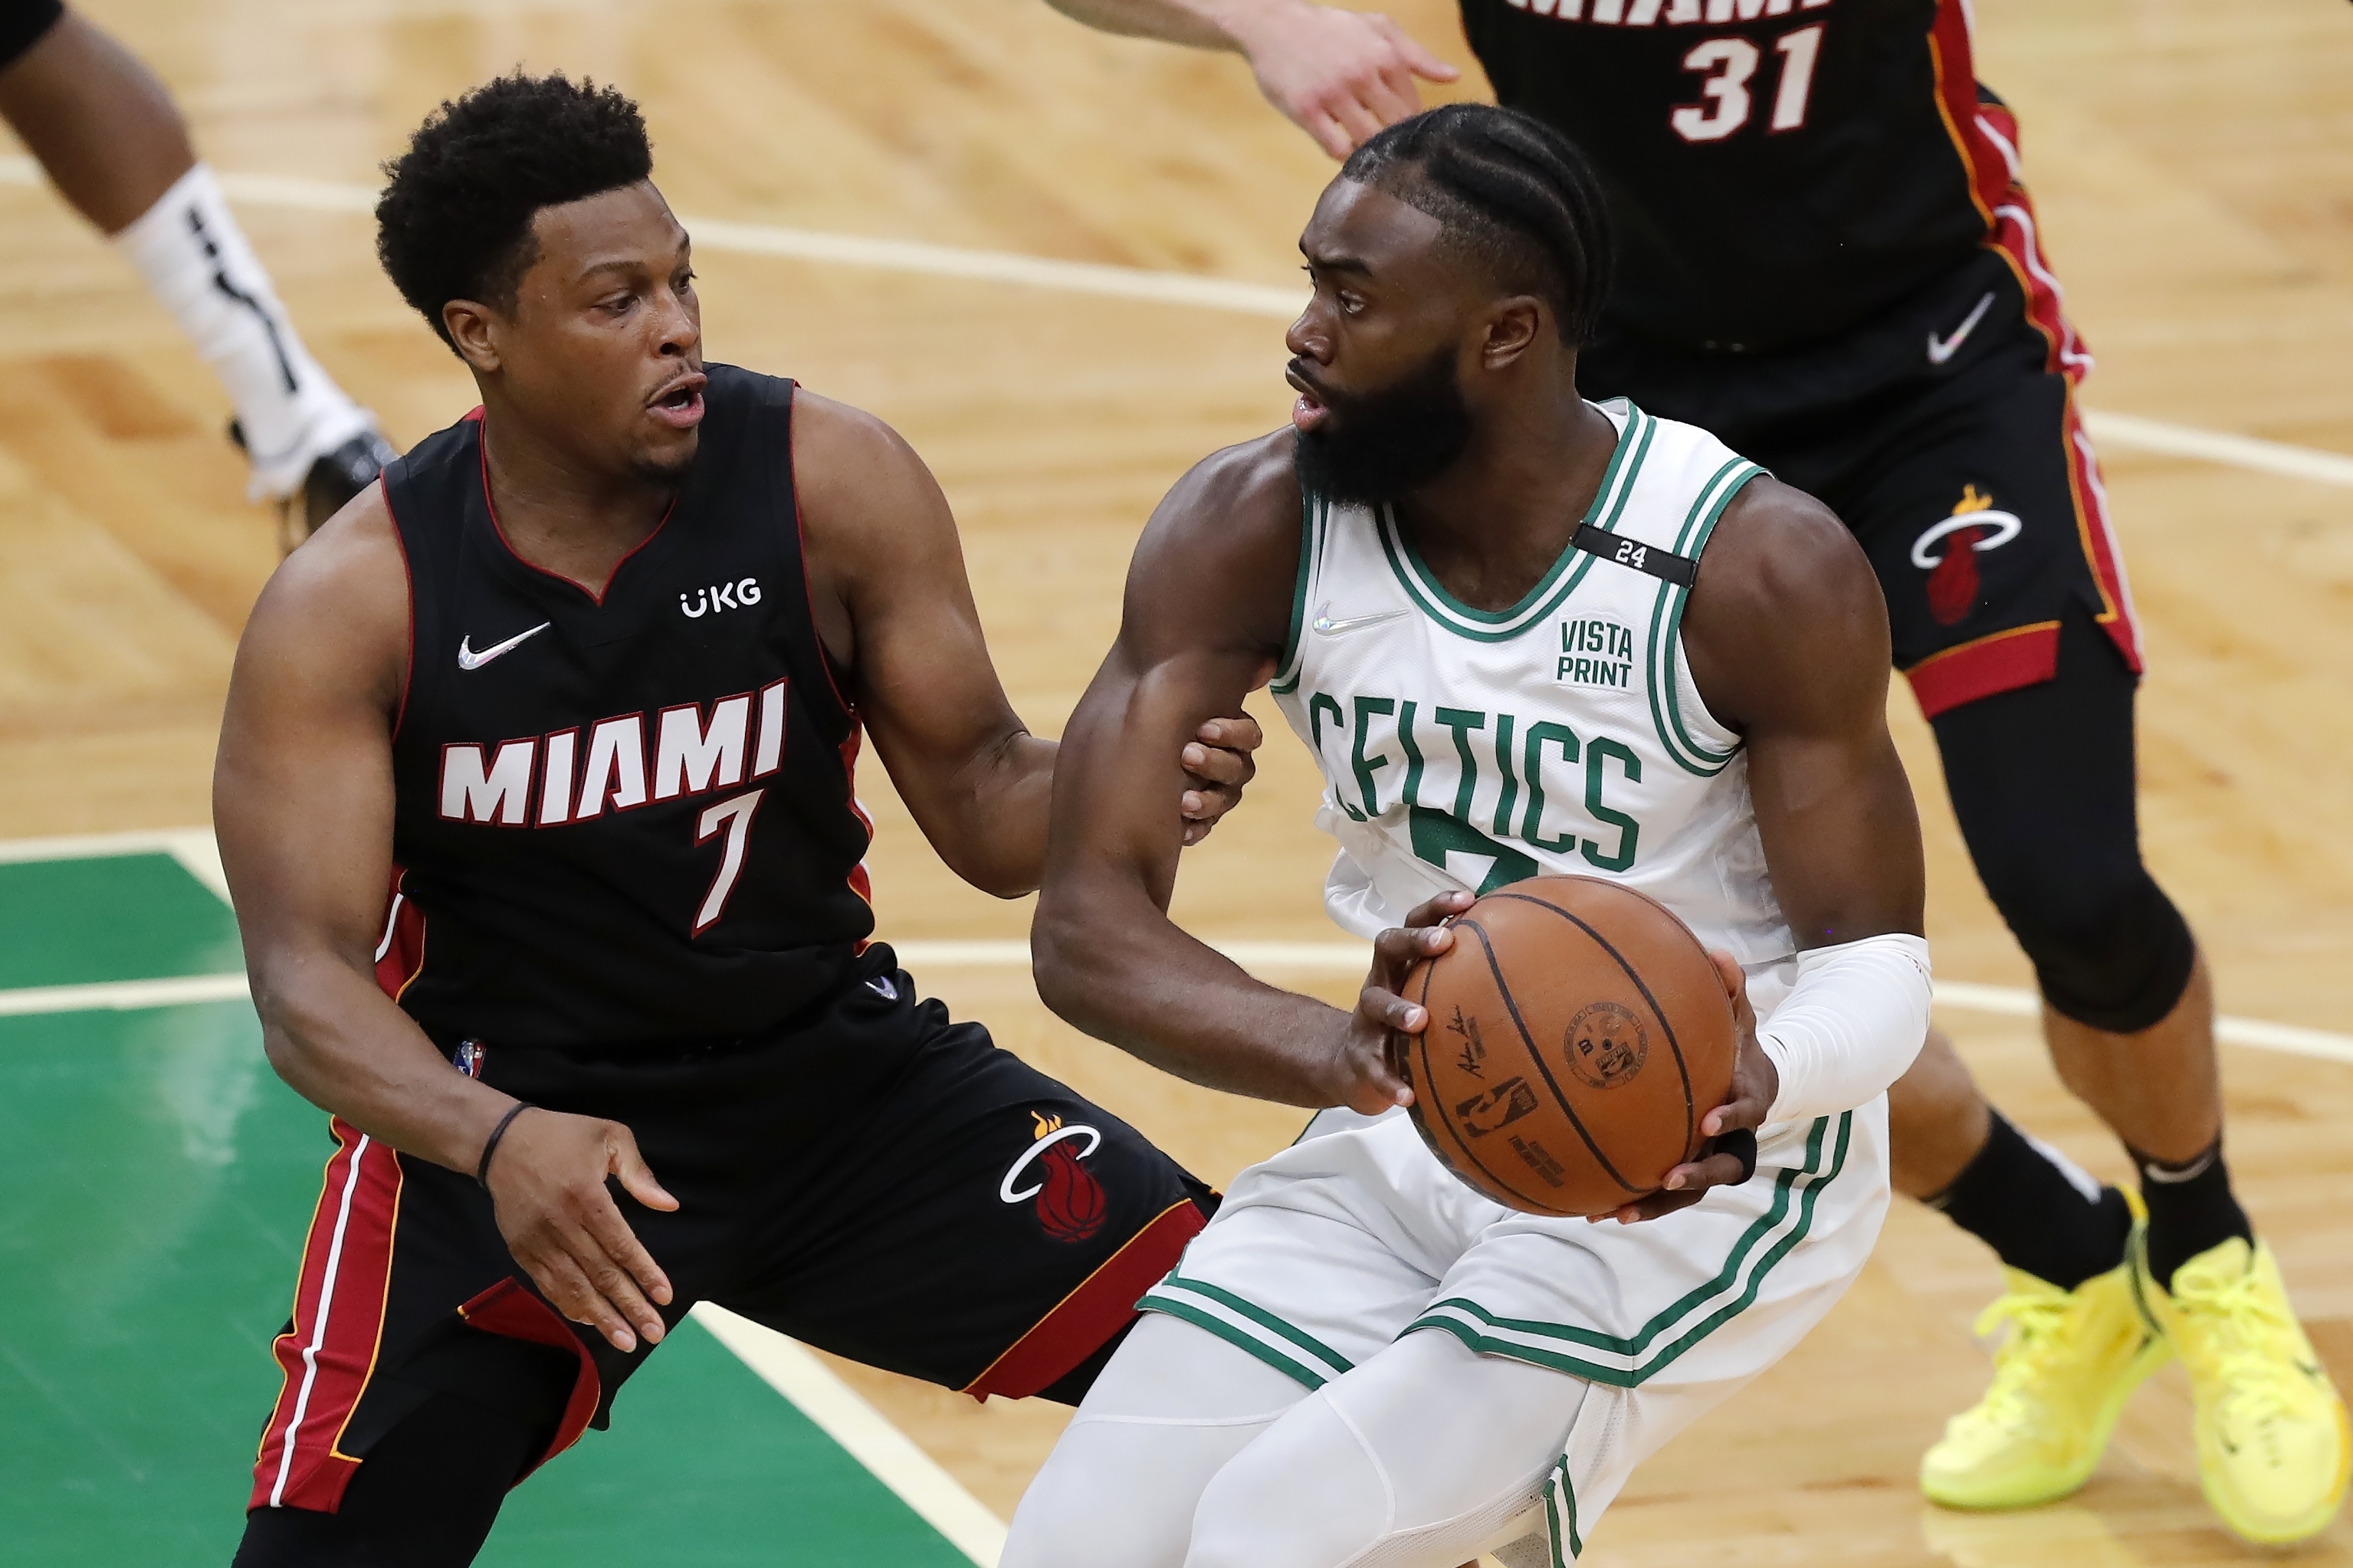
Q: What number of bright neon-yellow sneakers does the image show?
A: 2